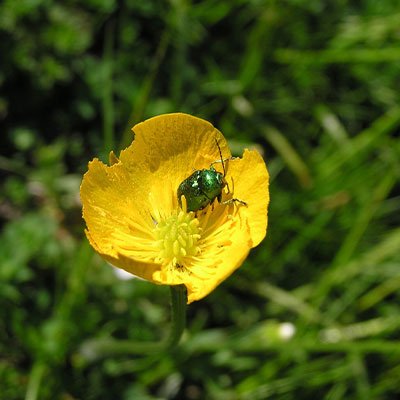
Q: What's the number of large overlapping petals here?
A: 5